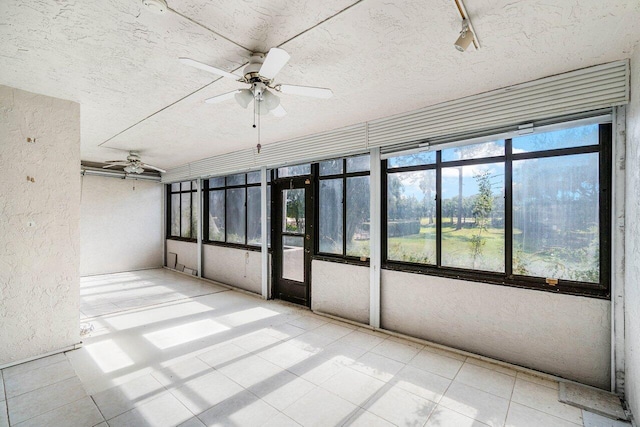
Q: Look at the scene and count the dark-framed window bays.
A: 4